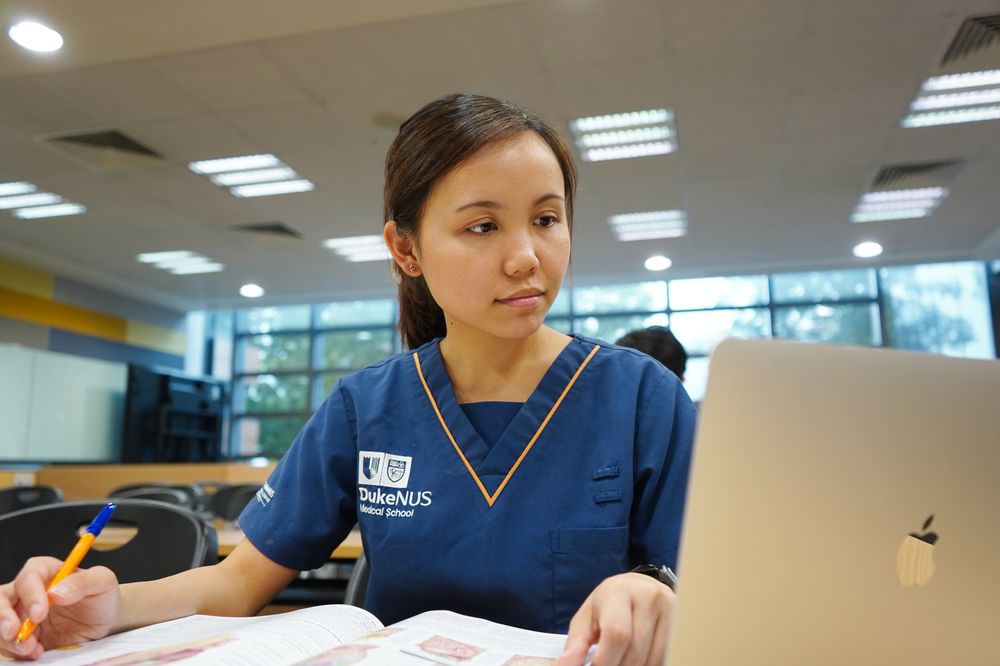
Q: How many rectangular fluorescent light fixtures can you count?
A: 8